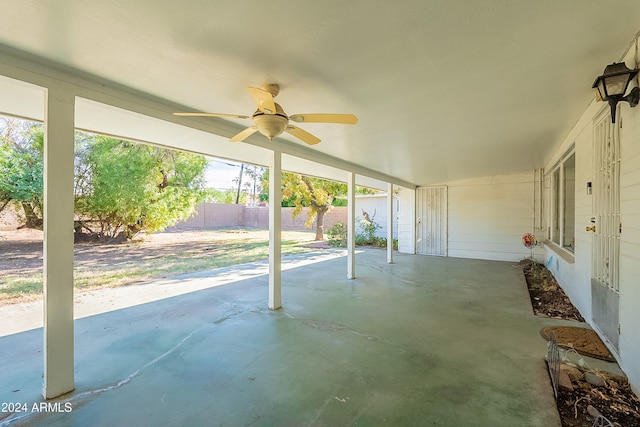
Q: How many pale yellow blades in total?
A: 5